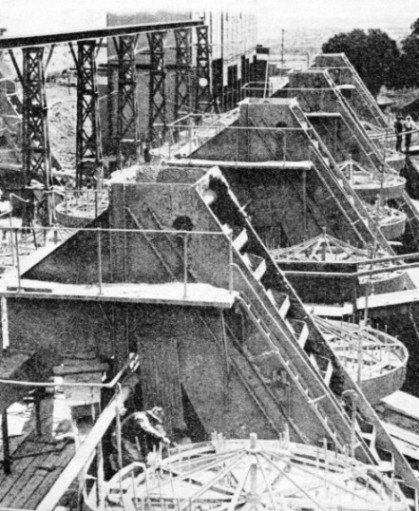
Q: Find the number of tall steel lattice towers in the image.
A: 6